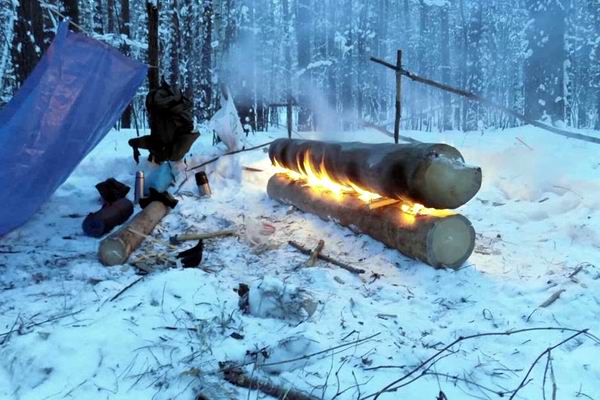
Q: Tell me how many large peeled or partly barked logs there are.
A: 3